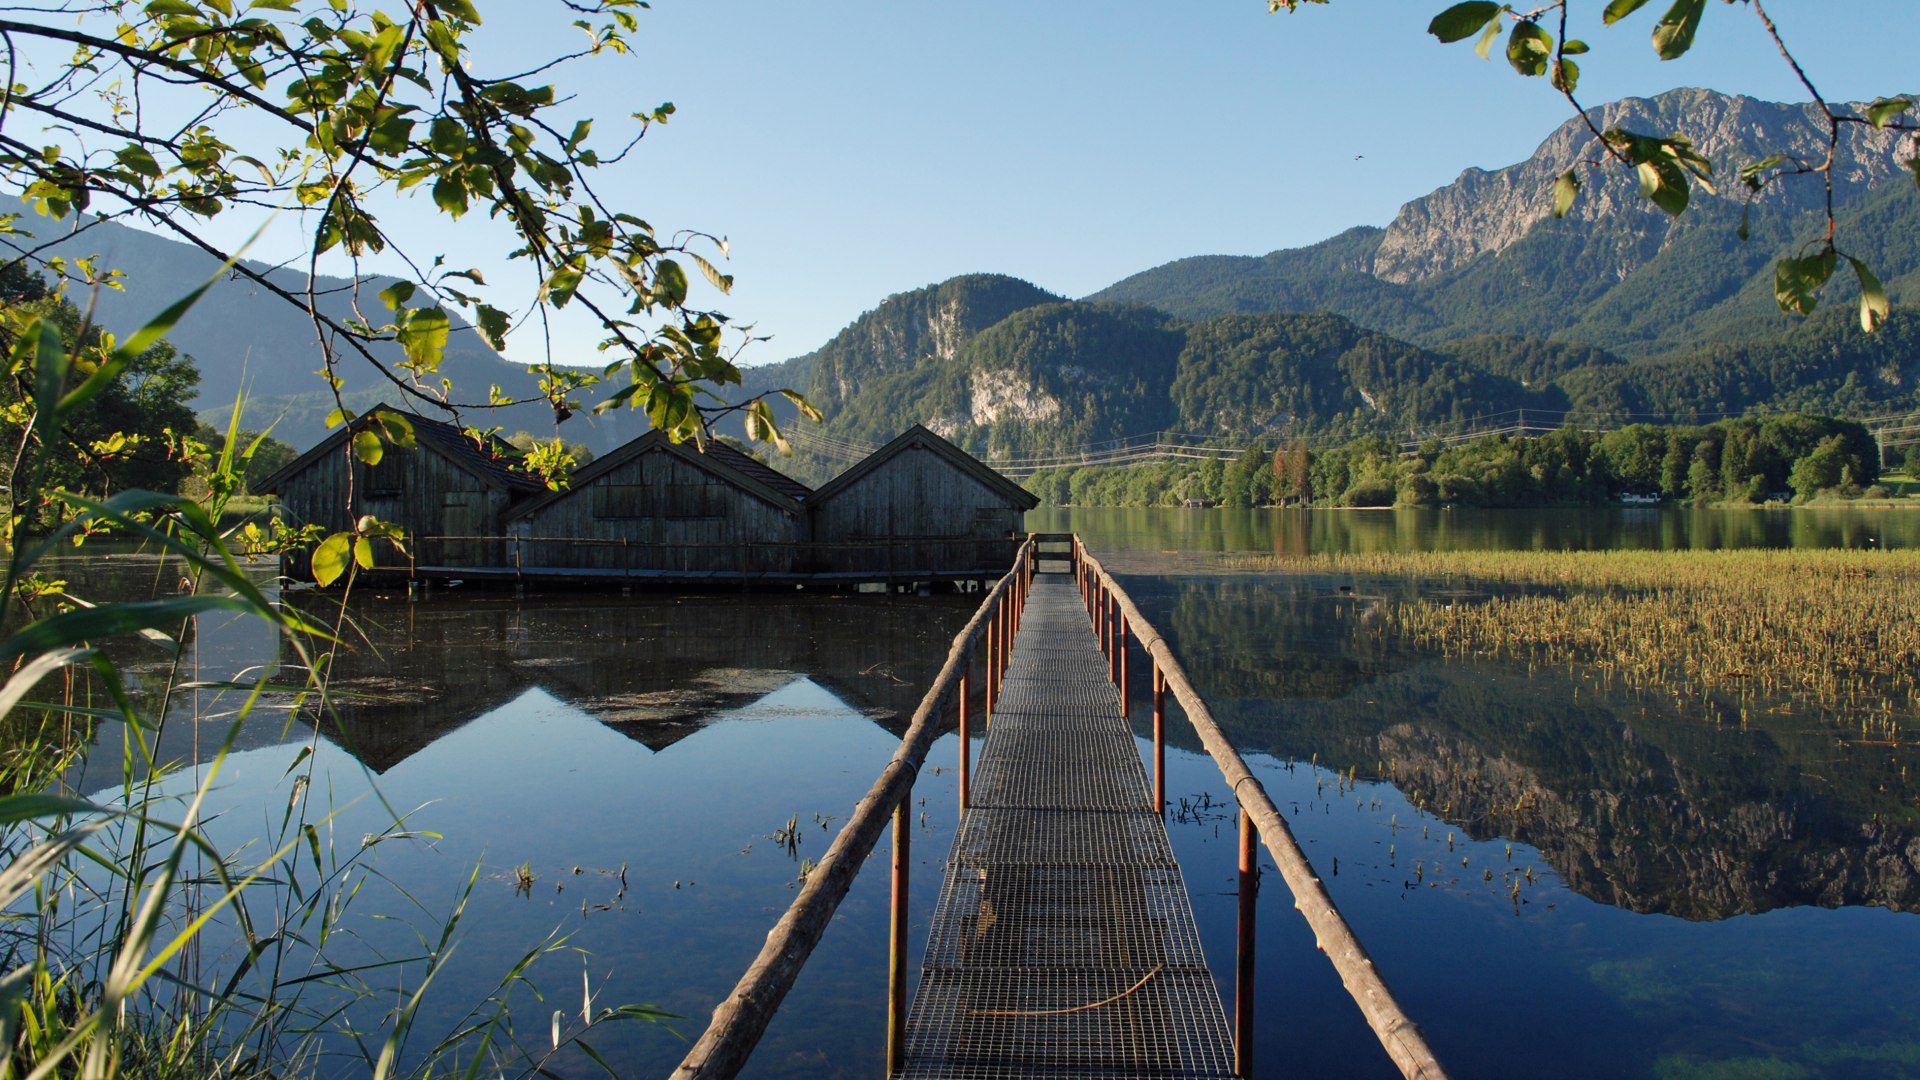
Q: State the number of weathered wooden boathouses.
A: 3